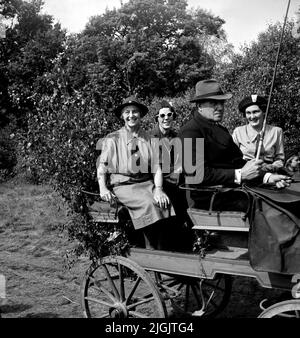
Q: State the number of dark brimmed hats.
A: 2